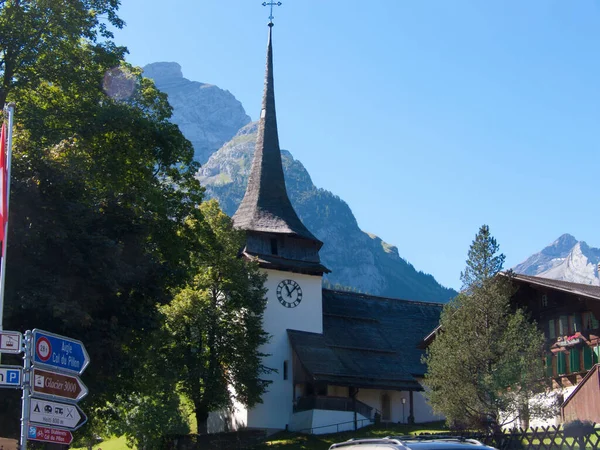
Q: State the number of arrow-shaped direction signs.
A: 4